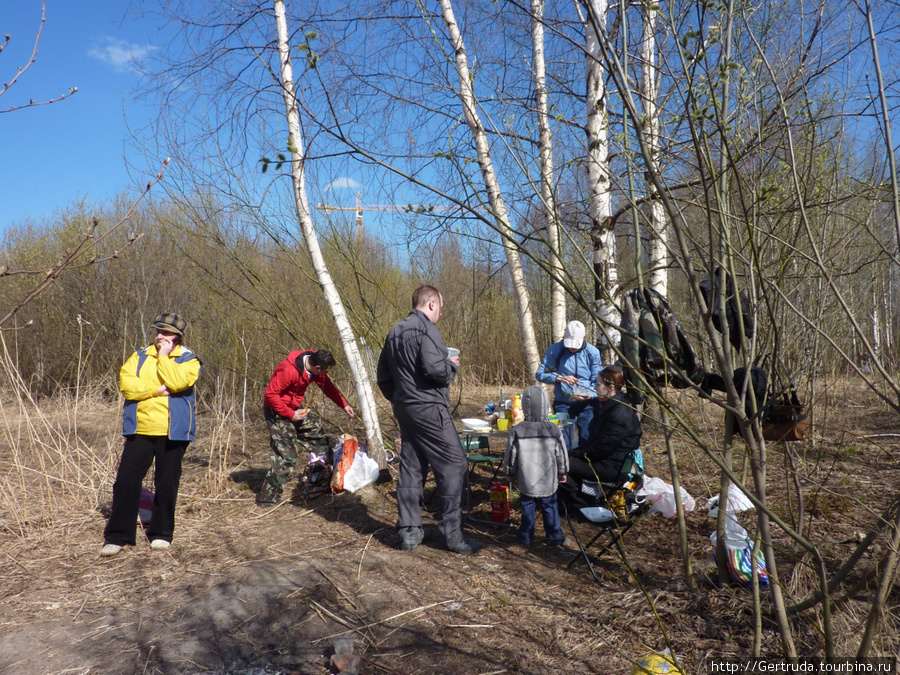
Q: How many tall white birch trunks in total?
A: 5